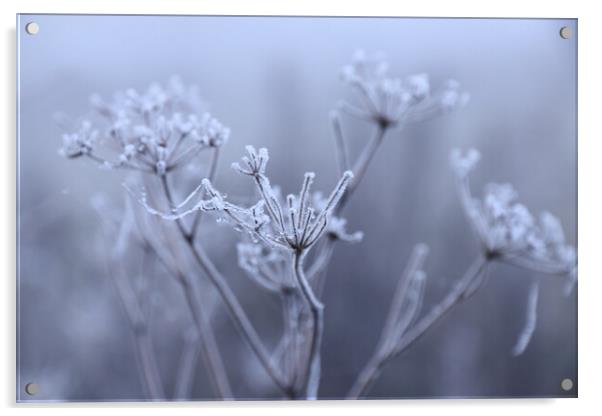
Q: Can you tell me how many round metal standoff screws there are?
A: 4